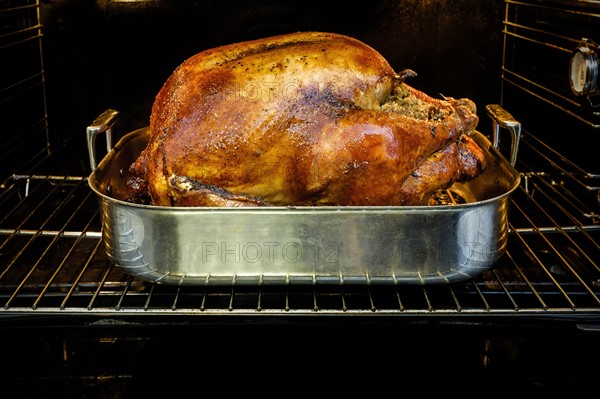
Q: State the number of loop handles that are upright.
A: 2